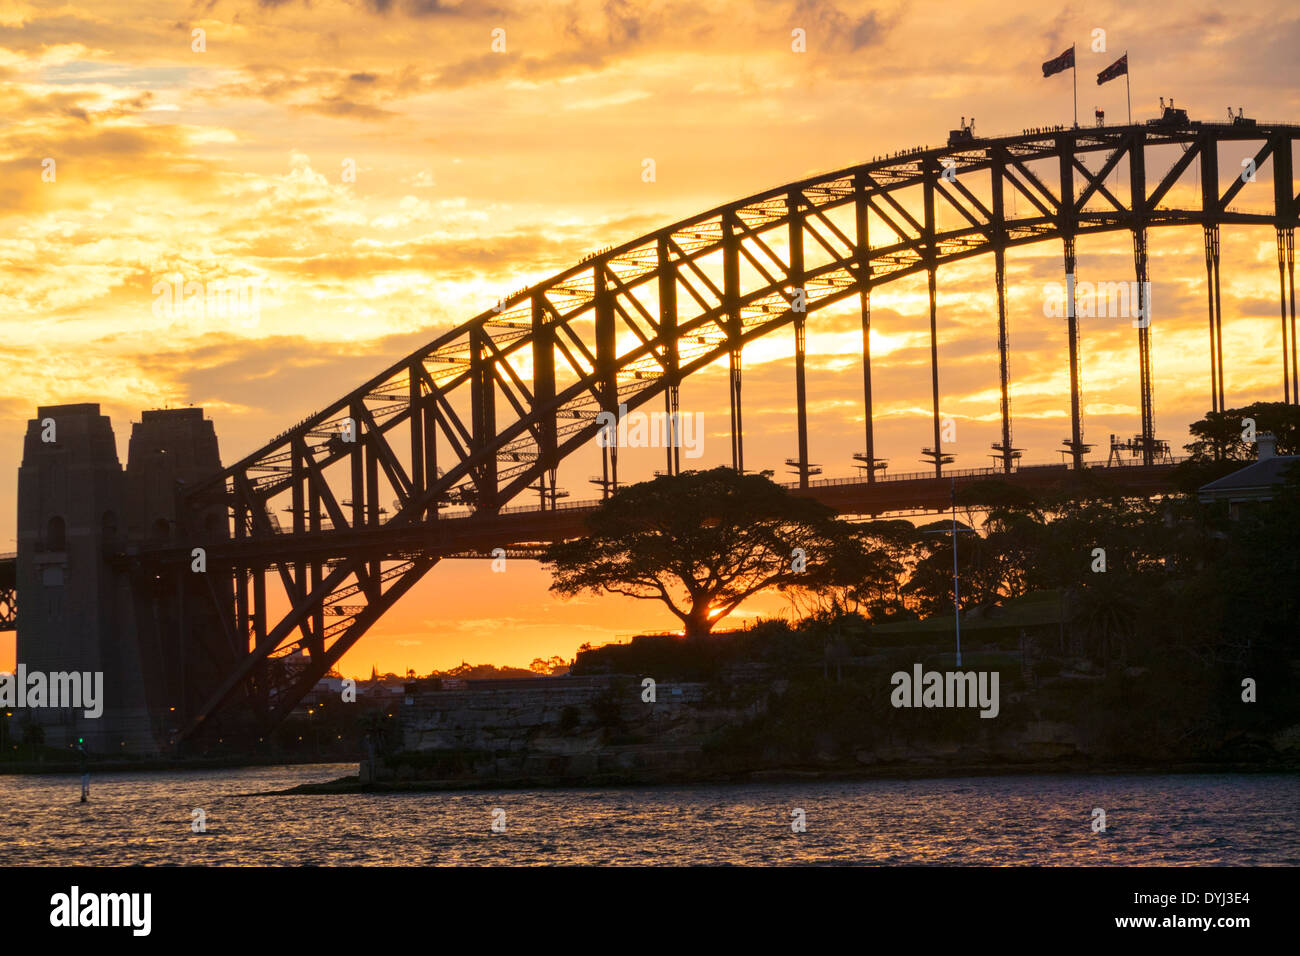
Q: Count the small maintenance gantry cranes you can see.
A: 3